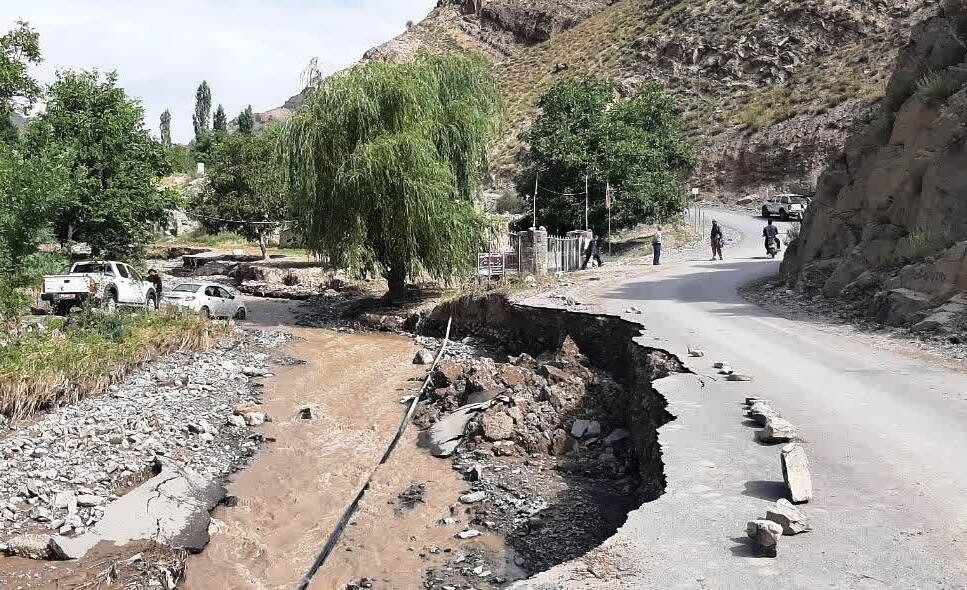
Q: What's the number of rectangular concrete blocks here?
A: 1